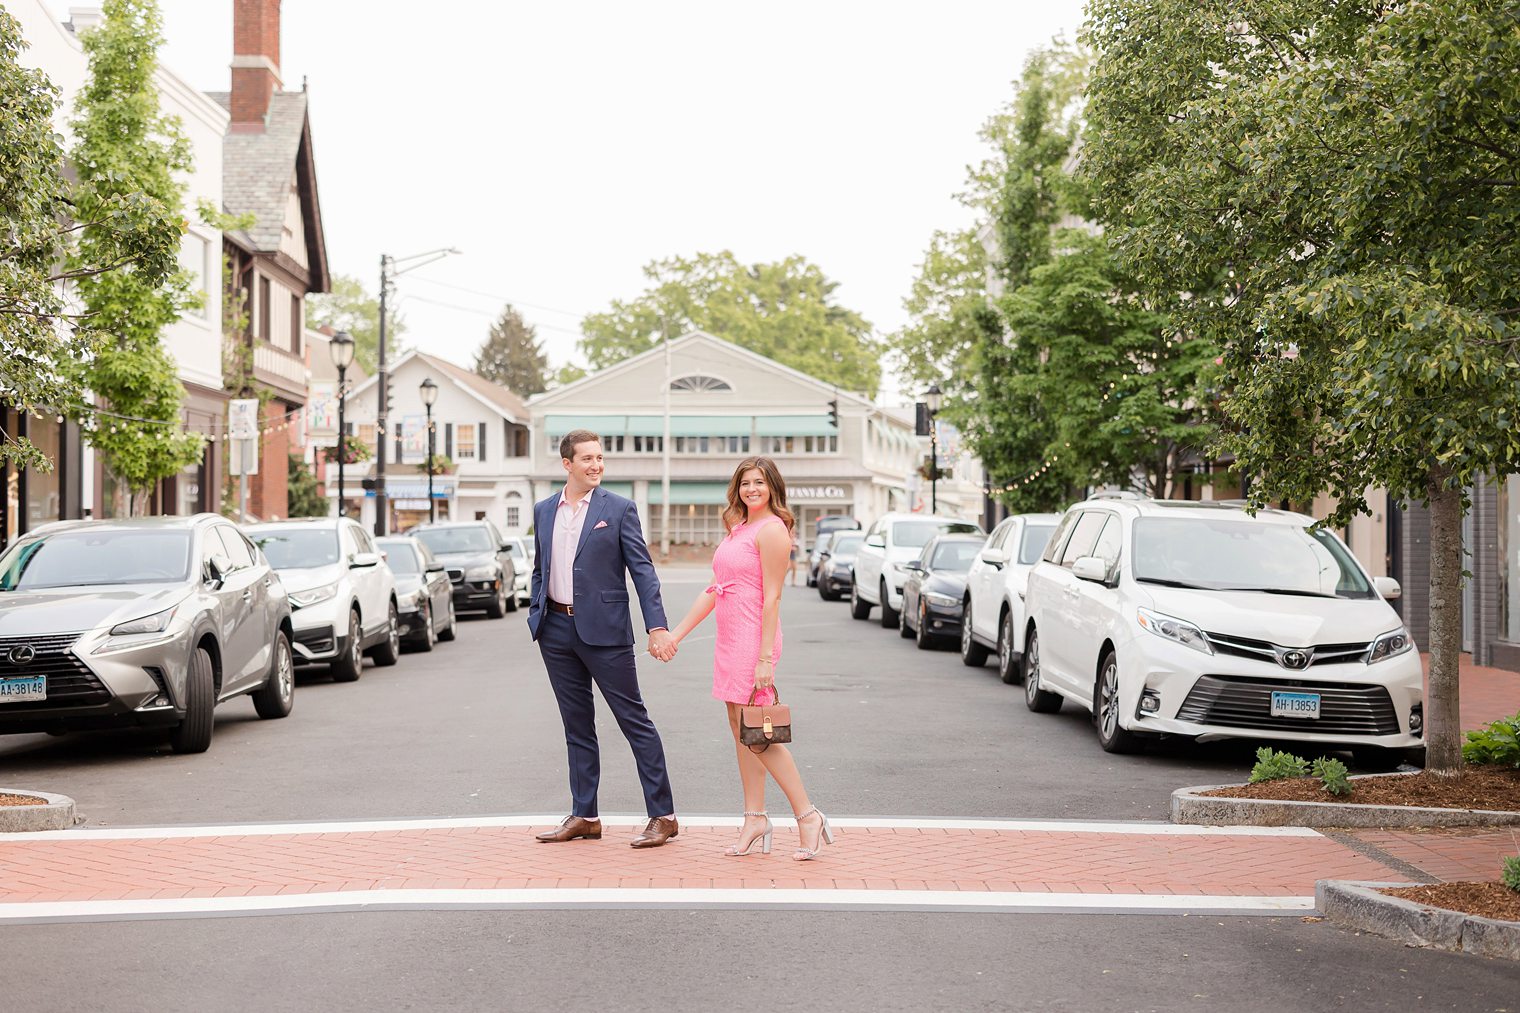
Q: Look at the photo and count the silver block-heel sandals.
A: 2